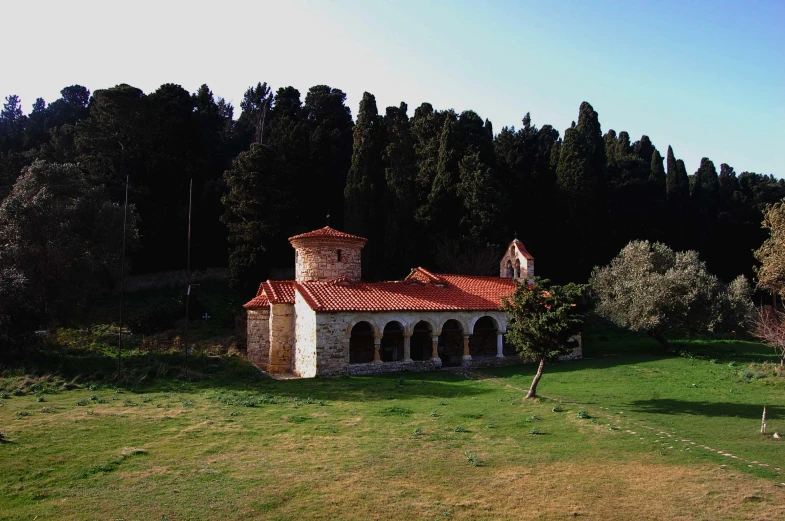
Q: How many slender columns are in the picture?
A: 5